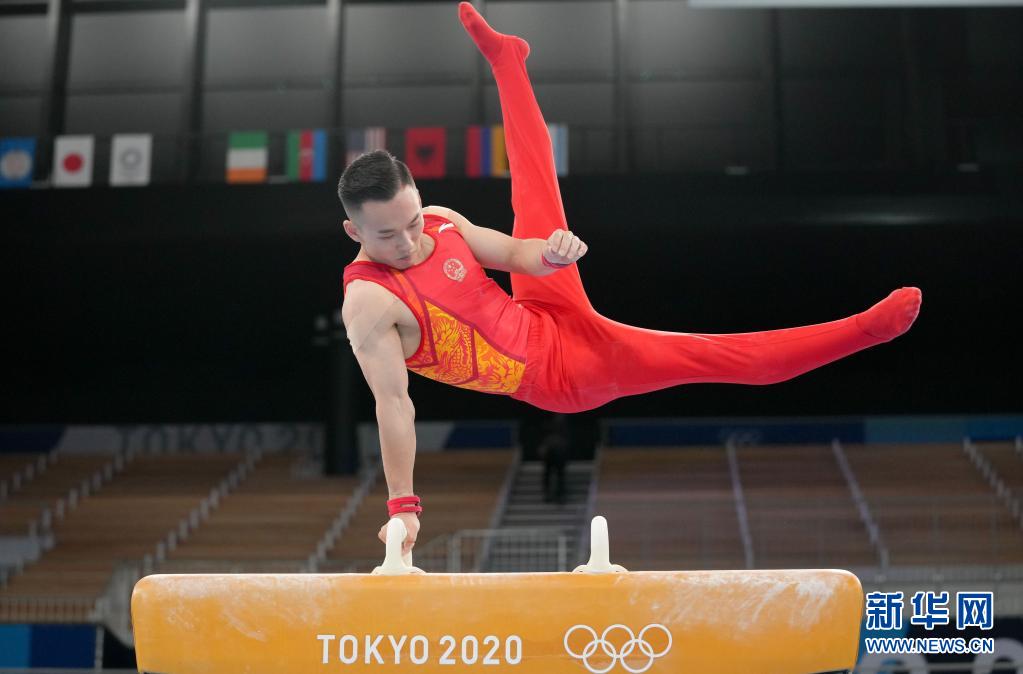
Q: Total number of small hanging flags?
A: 9